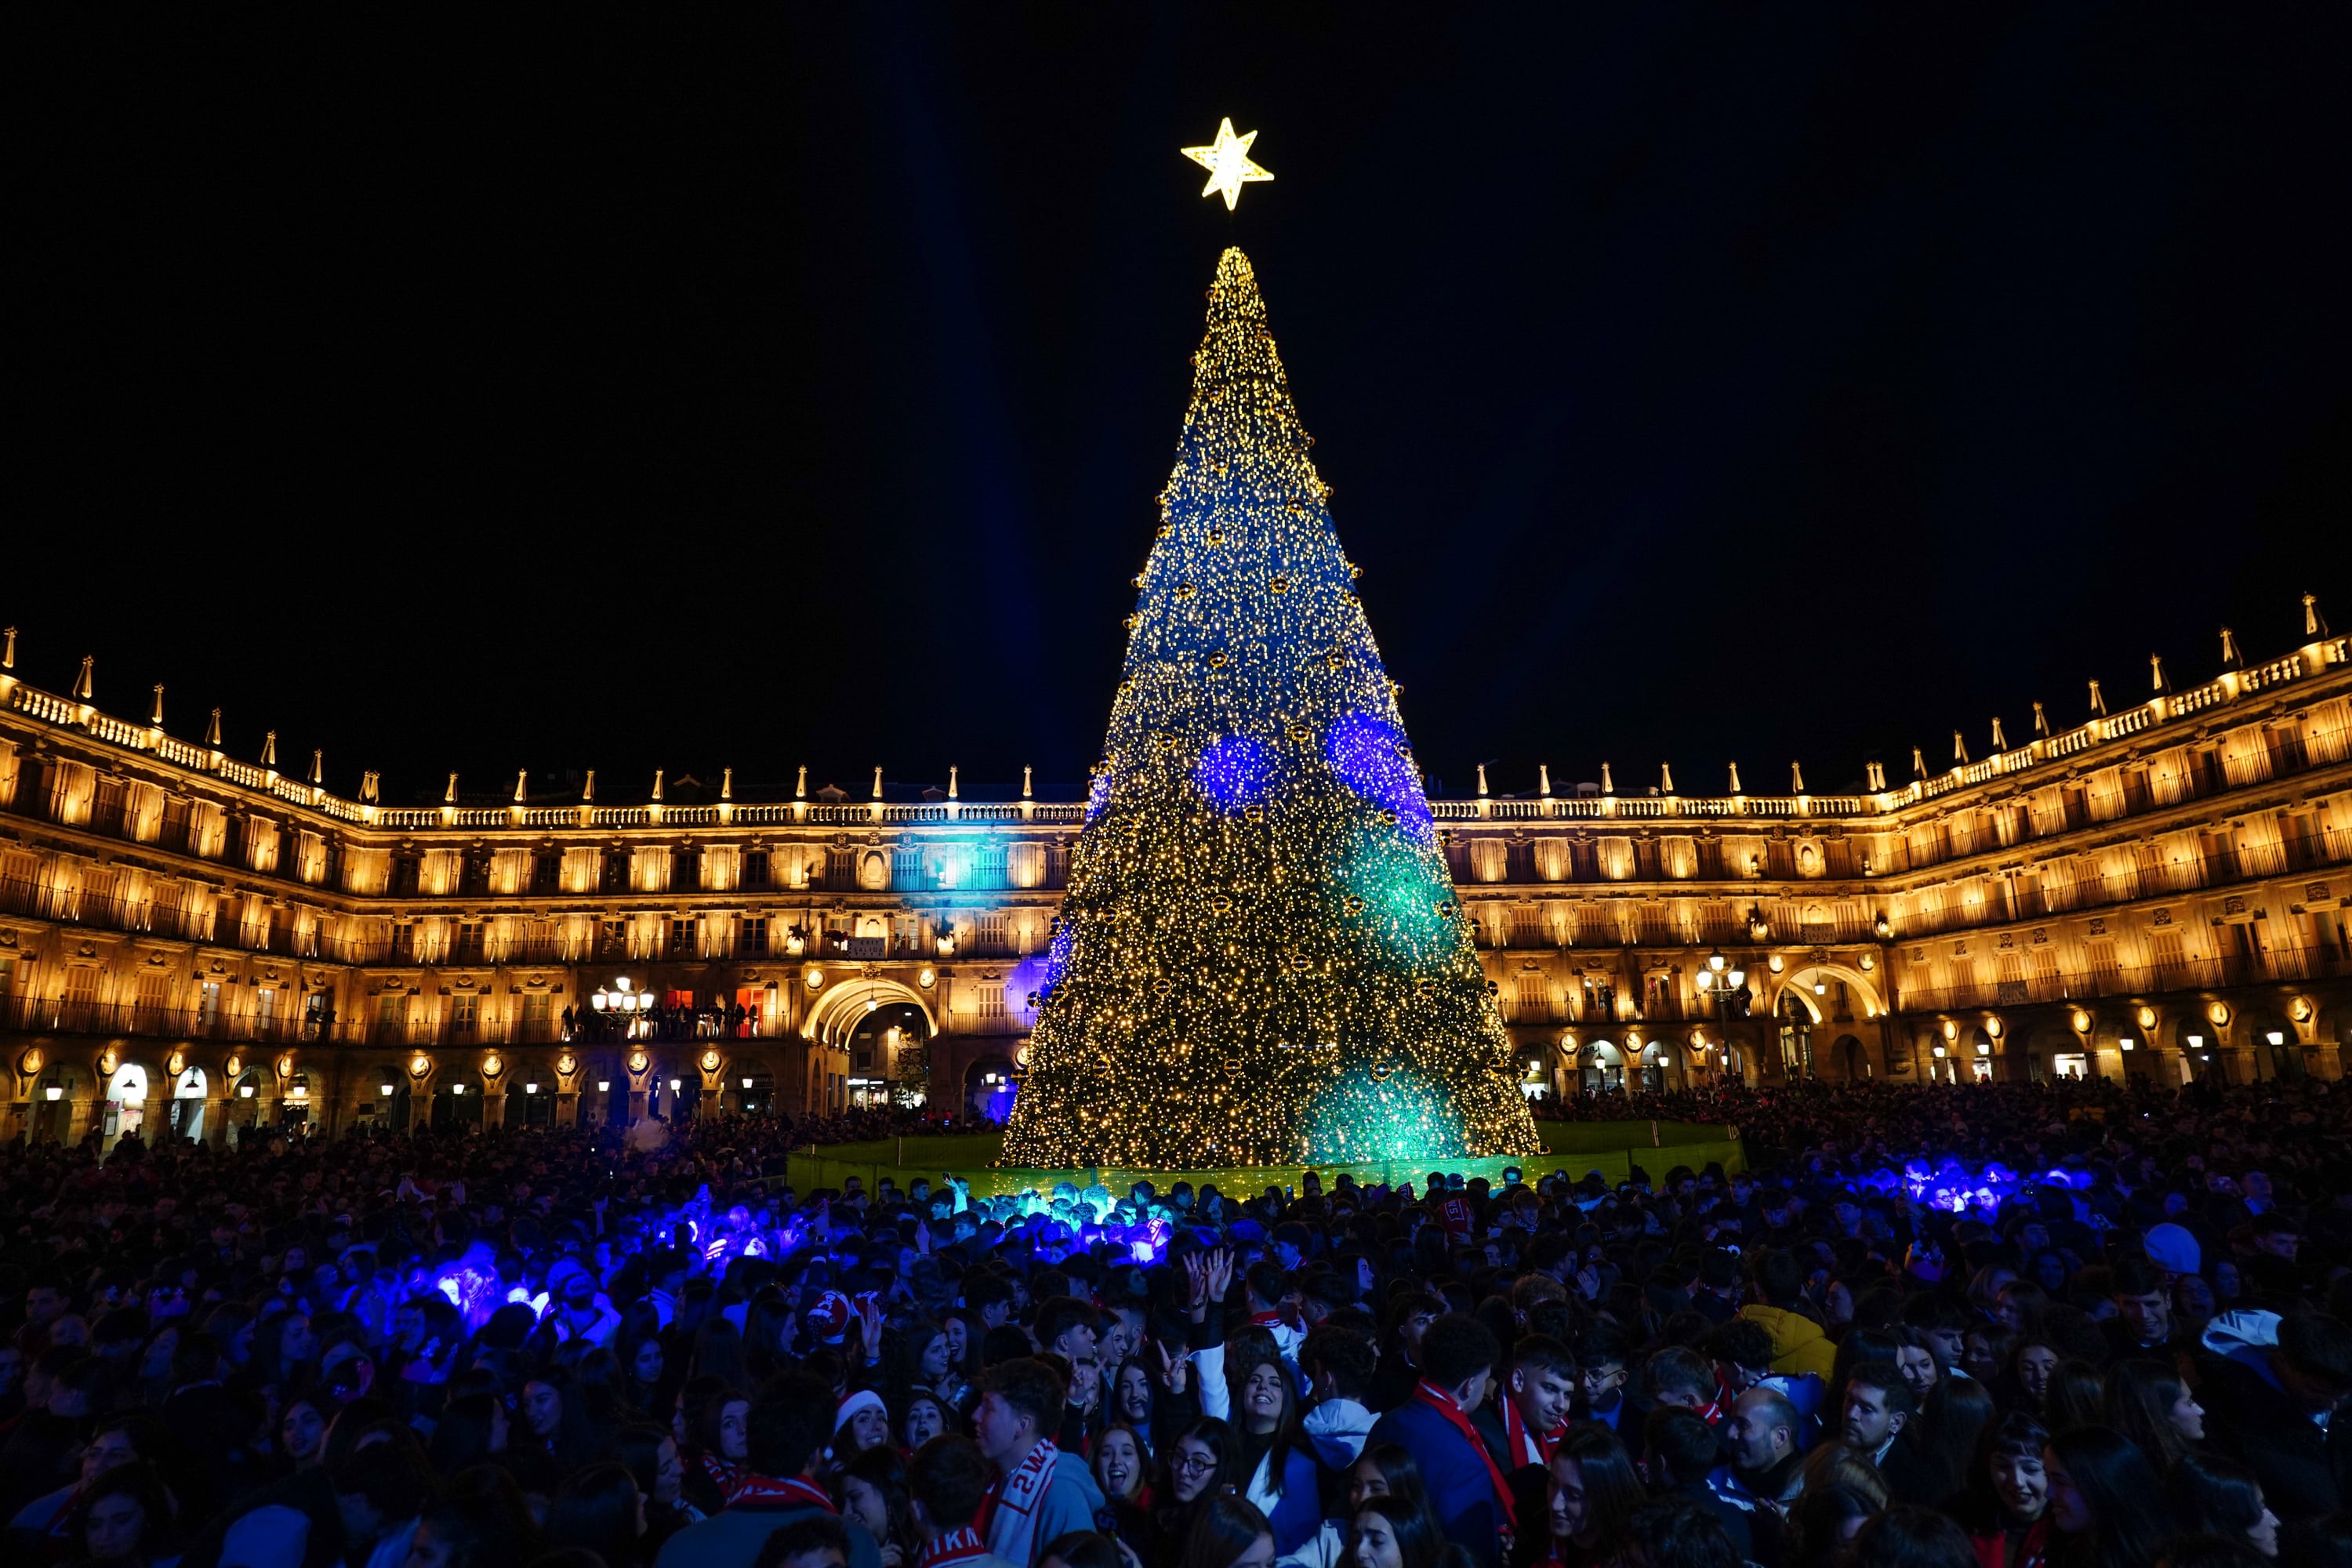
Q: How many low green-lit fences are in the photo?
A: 1